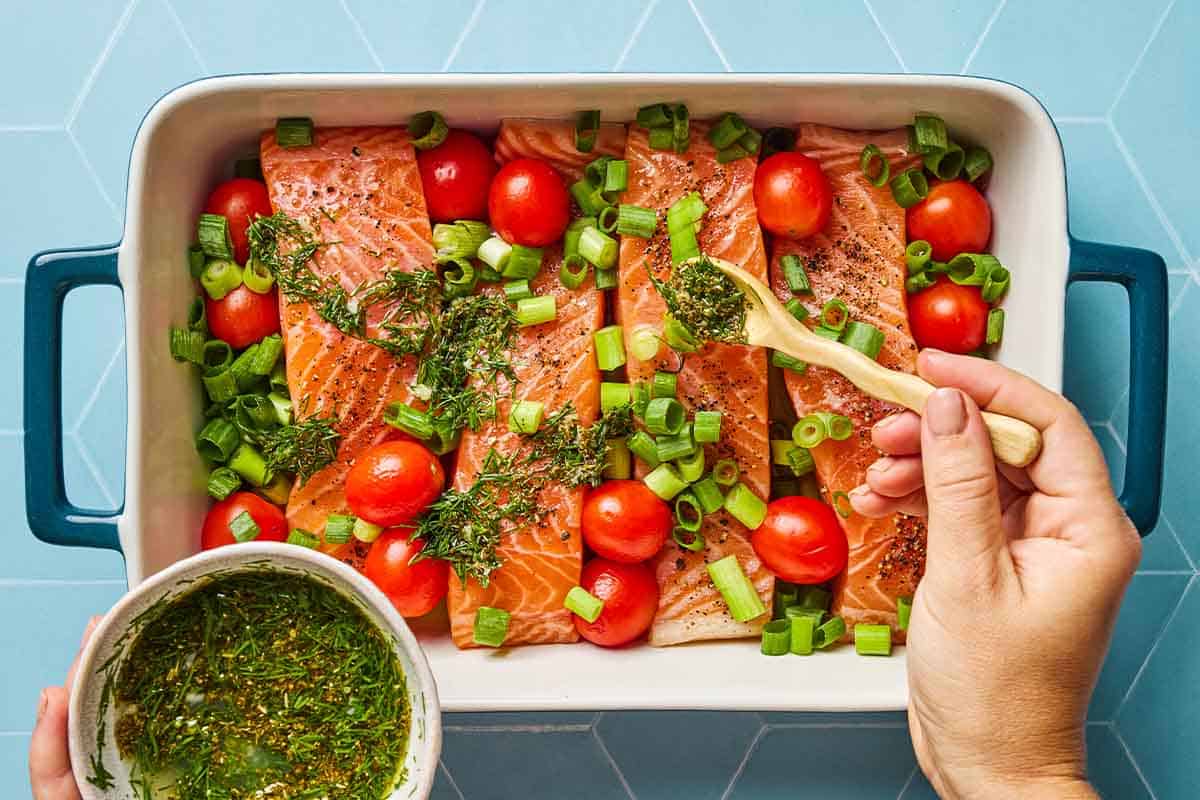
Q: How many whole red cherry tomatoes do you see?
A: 13